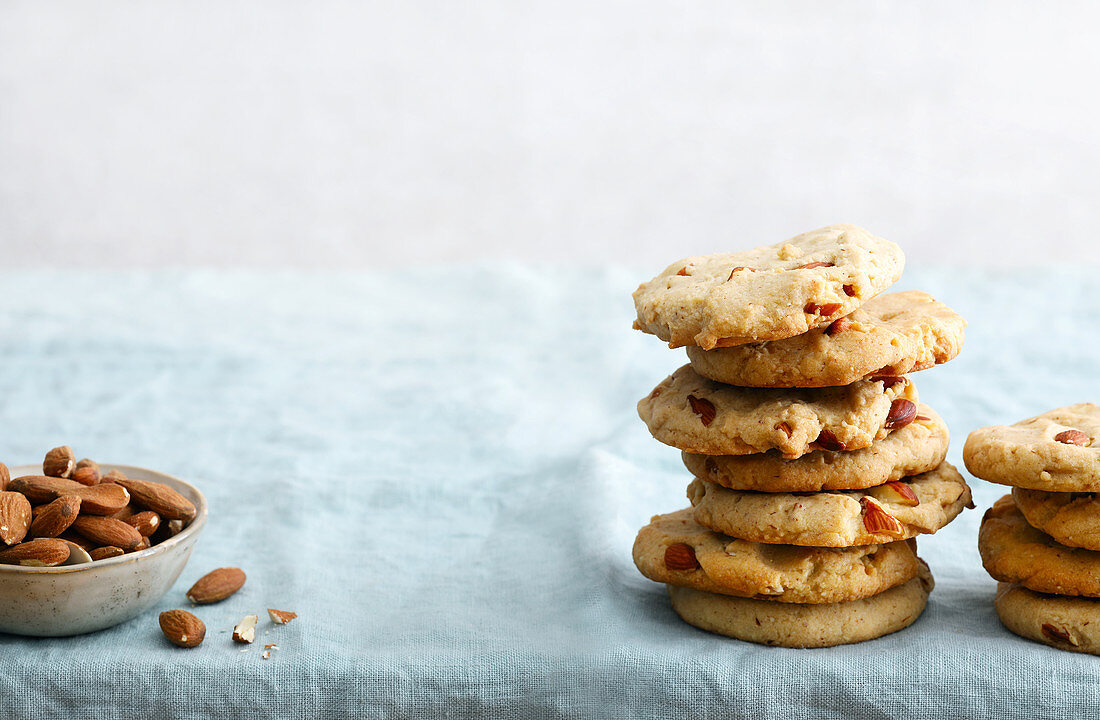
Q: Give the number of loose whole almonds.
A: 2